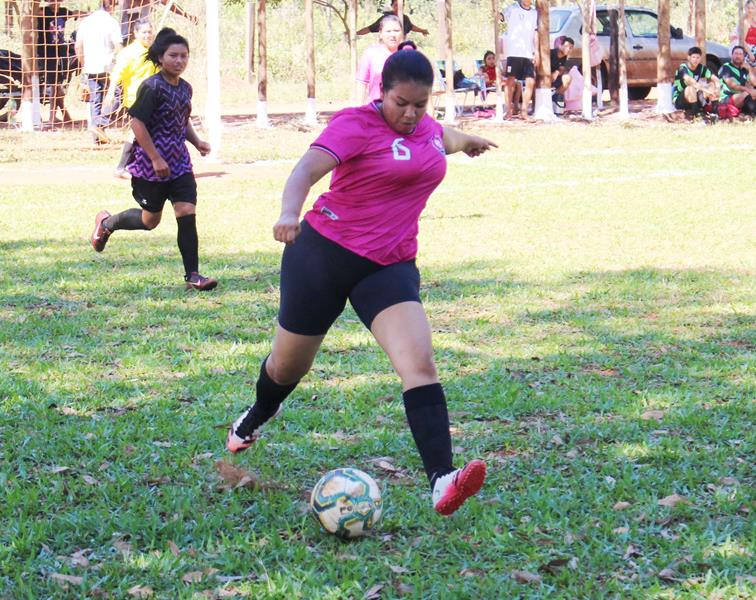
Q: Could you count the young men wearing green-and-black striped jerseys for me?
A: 2